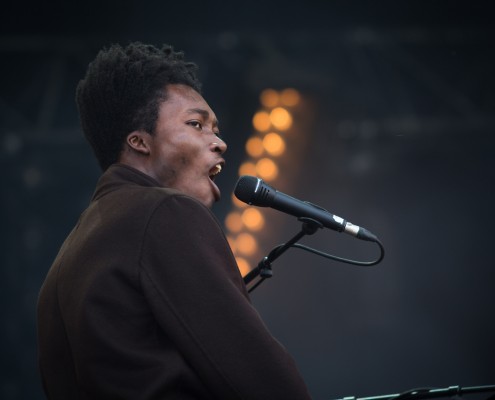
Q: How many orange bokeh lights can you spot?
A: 14